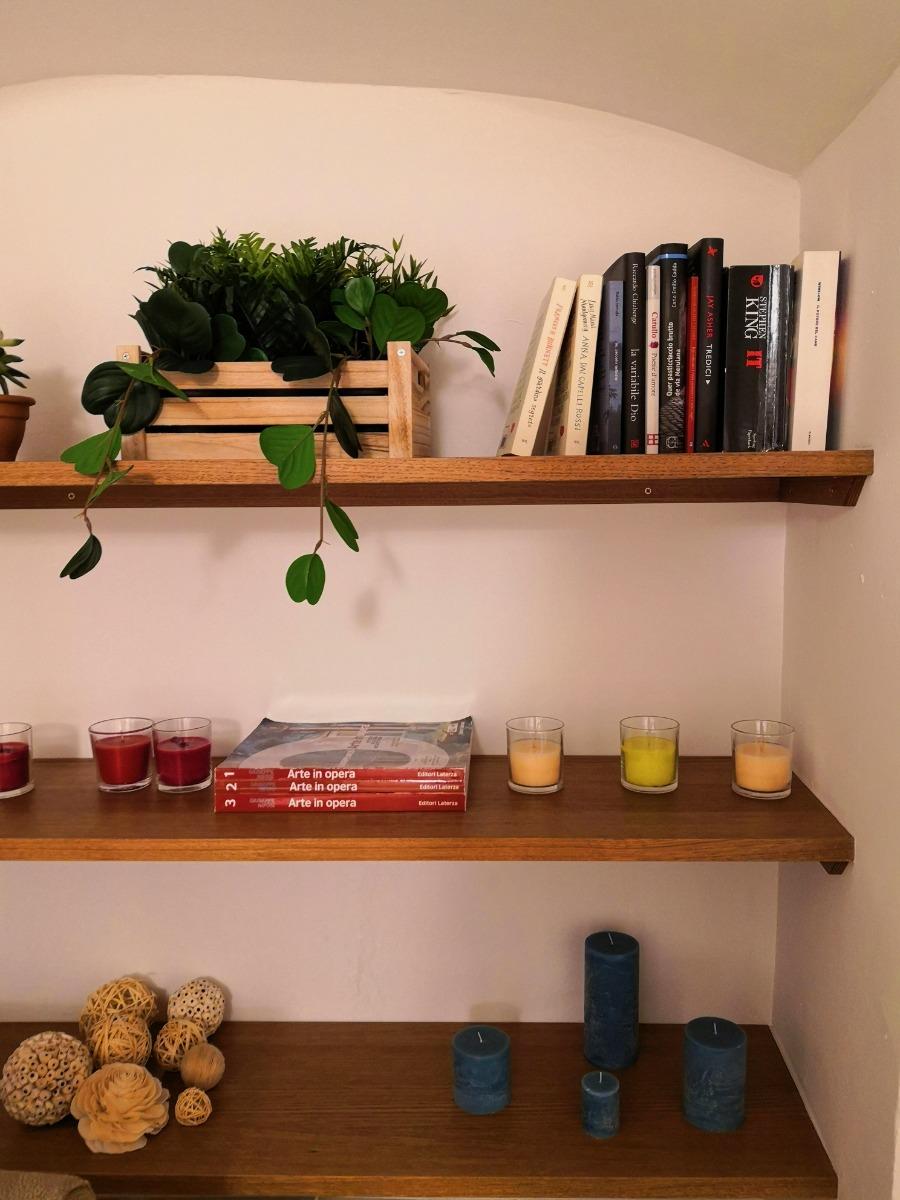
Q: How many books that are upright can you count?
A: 10